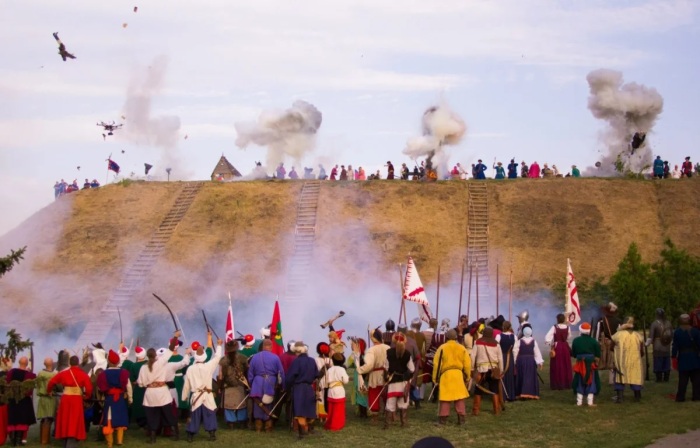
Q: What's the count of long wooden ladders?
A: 3